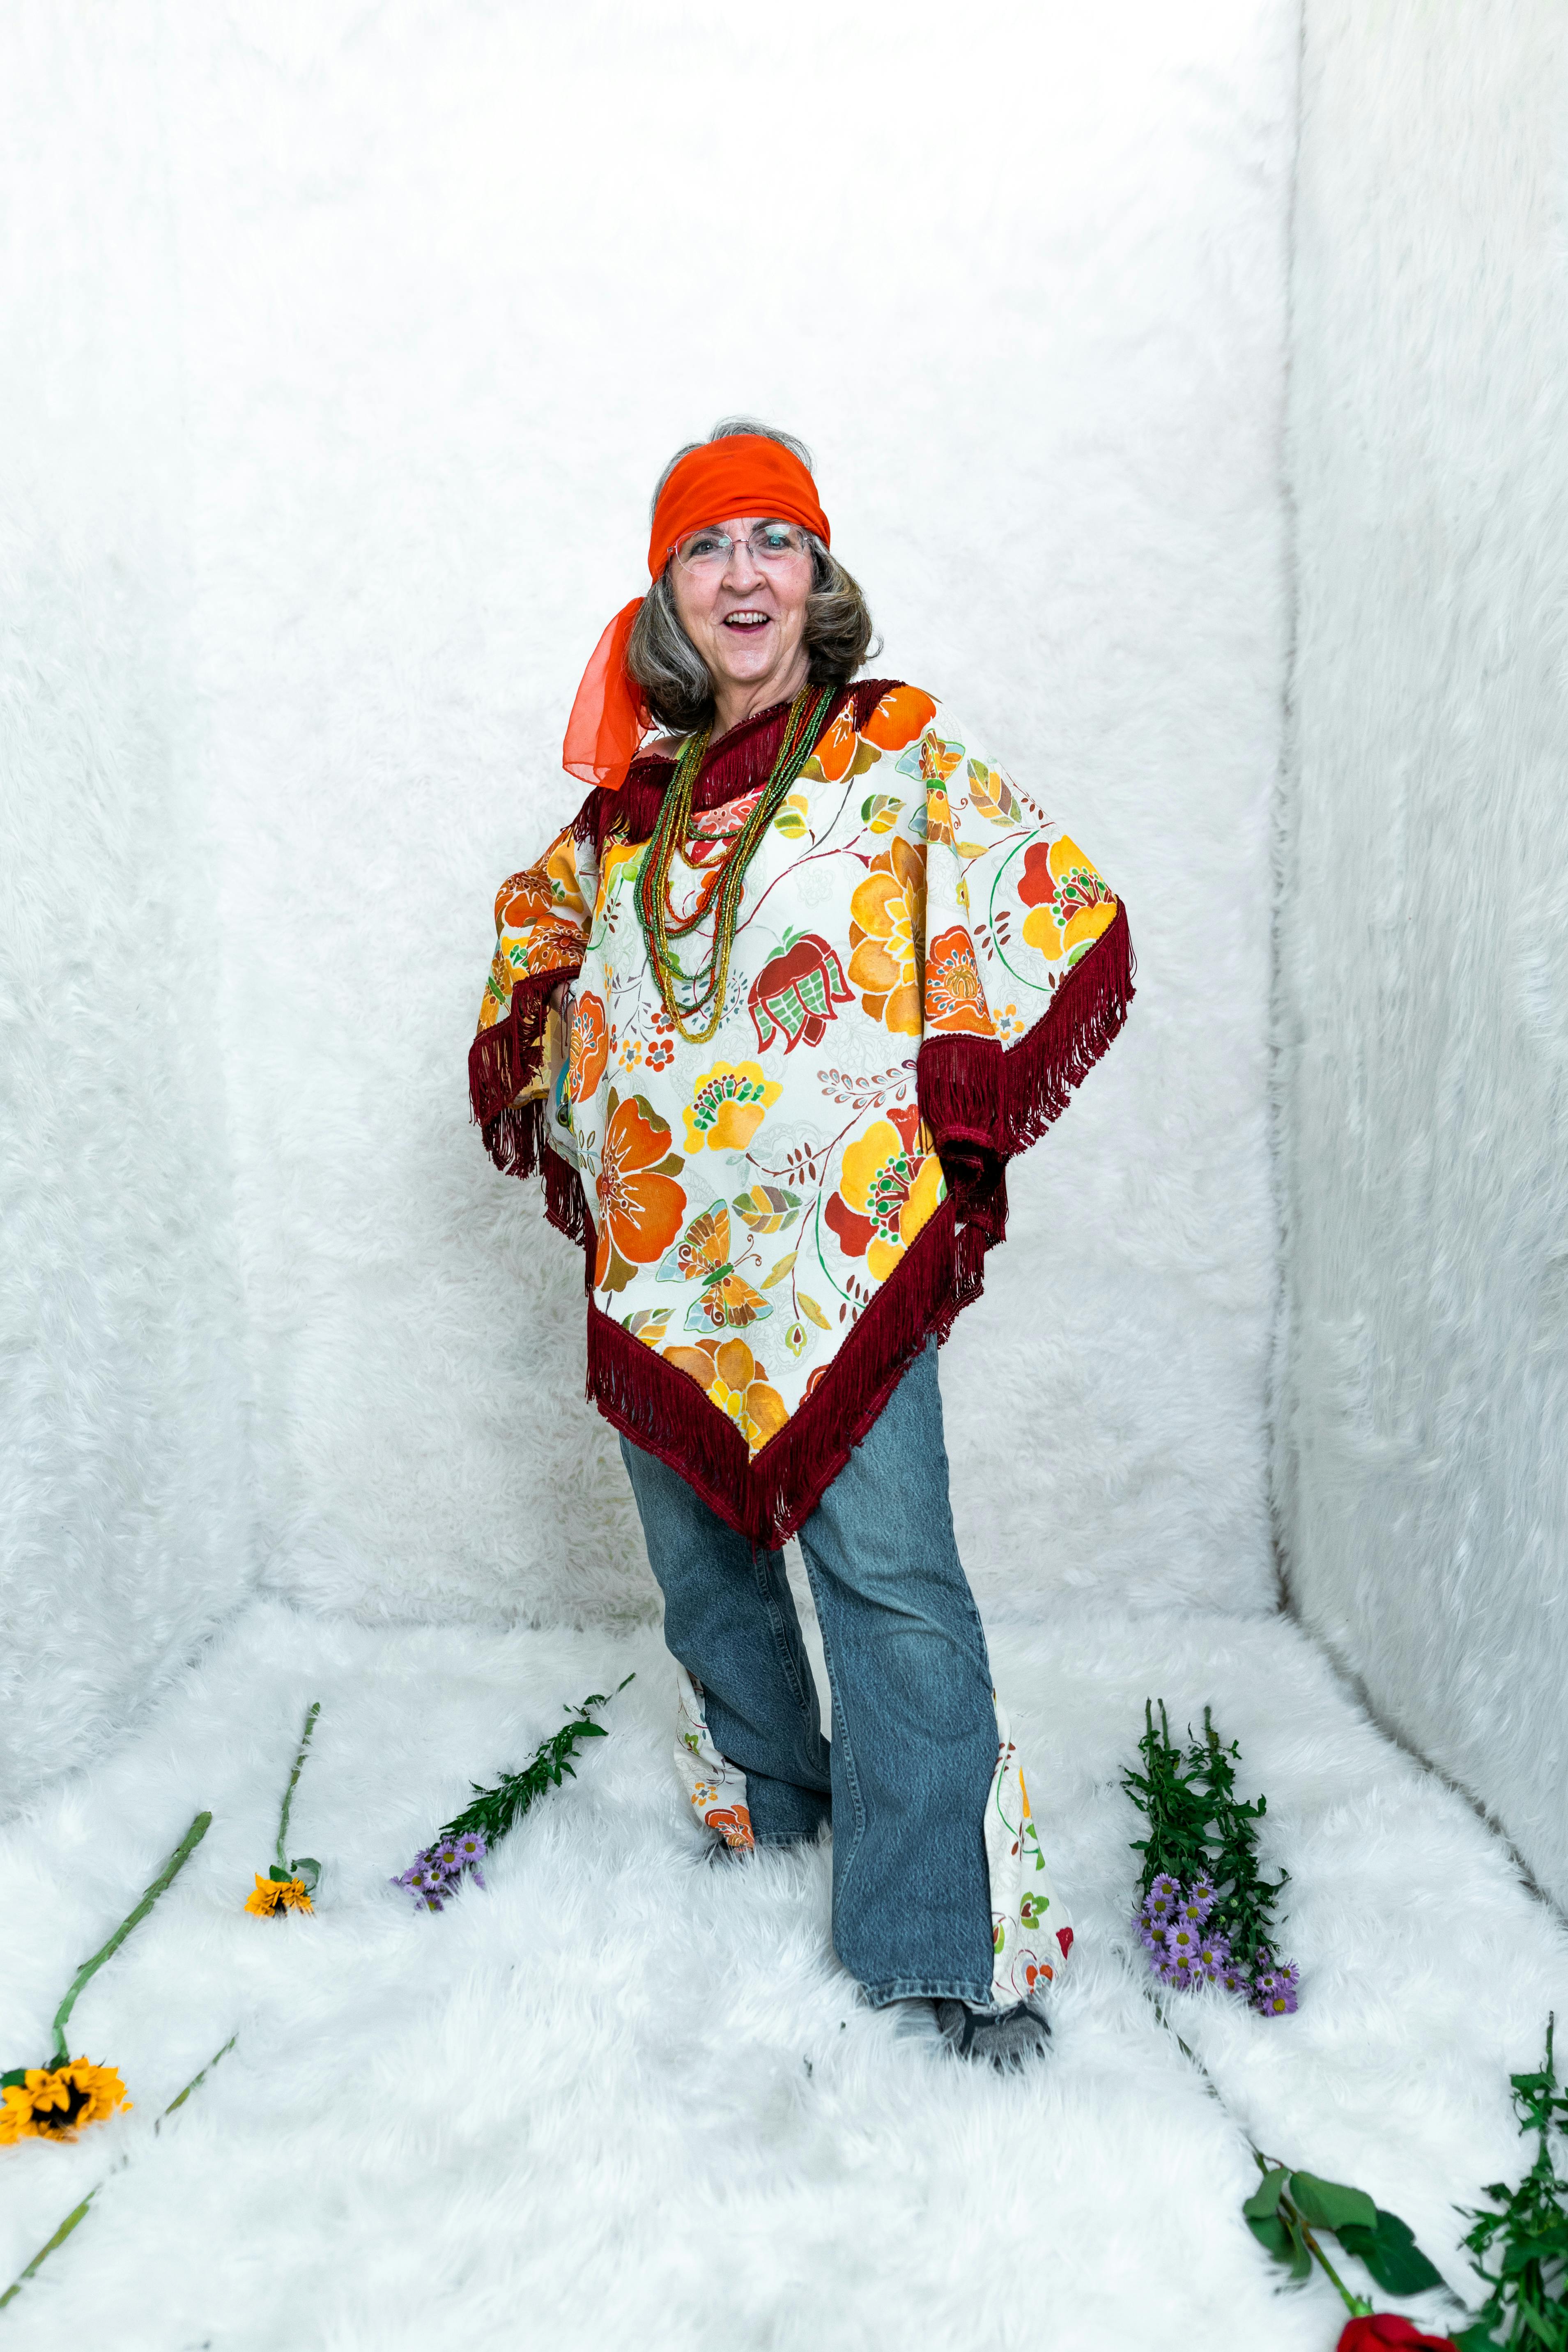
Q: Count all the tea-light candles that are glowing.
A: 0